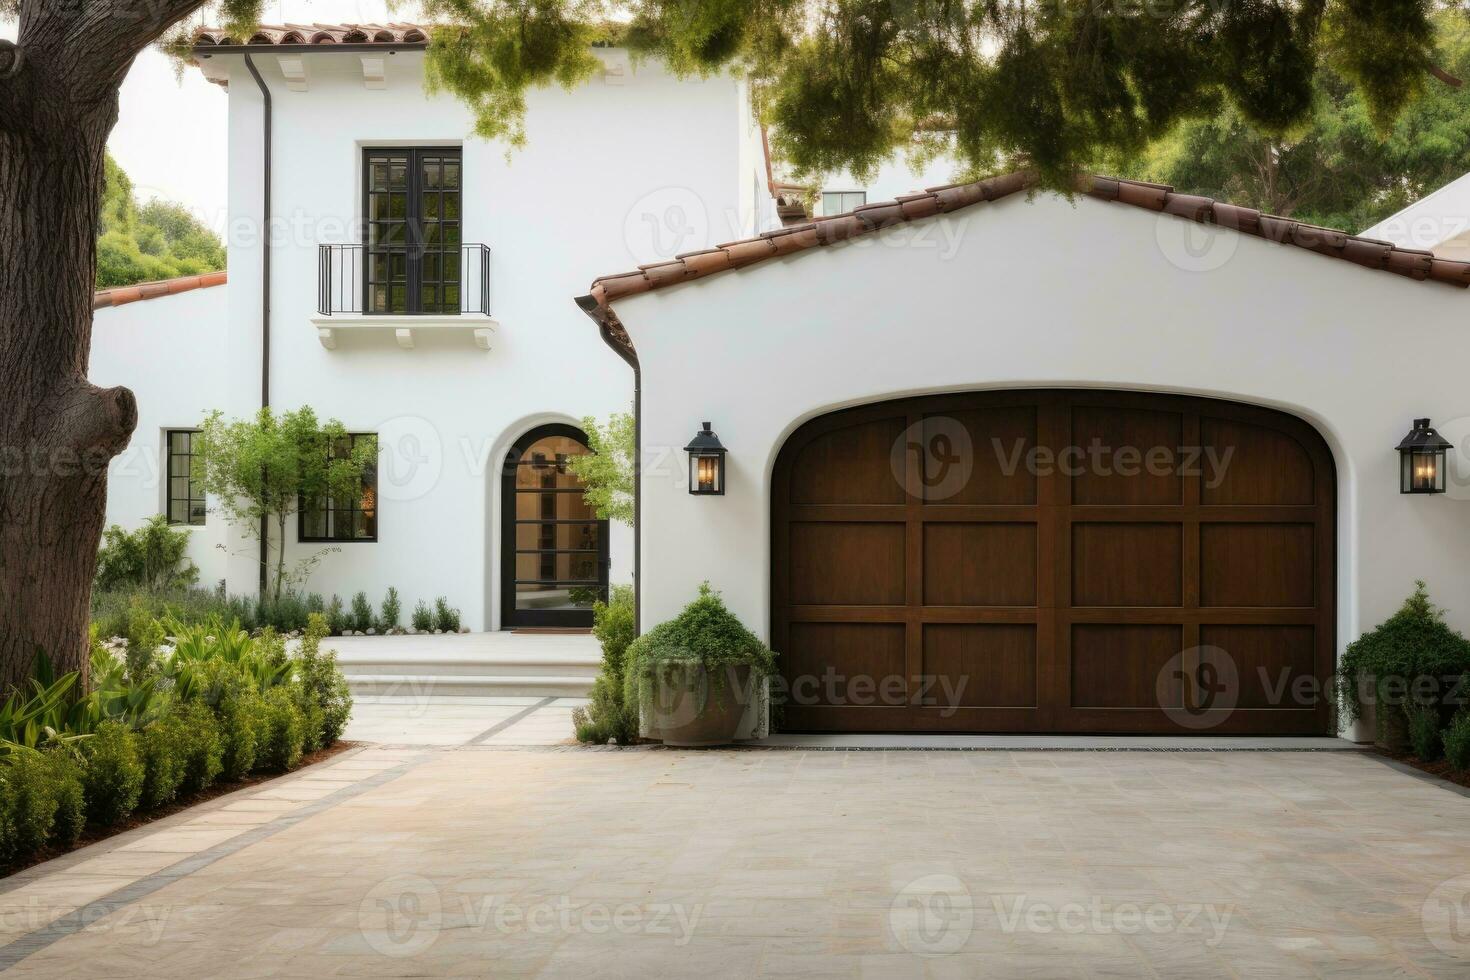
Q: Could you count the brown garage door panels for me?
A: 12